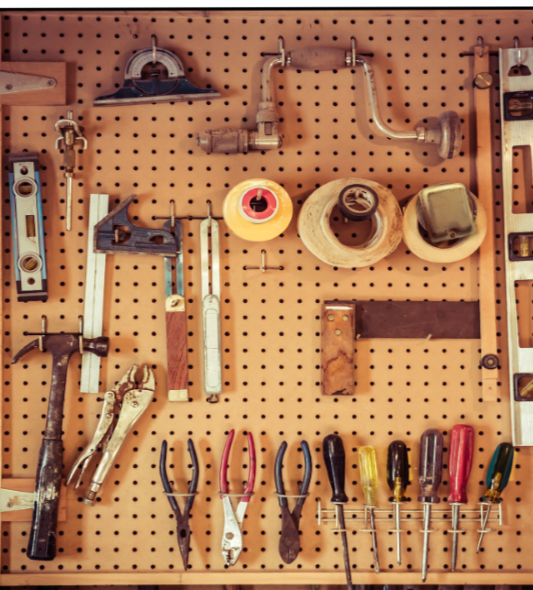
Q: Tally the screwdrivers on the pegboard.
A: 6